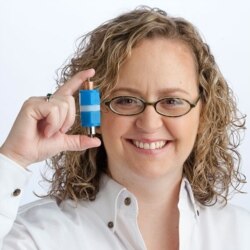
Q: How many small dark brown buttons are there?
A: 4